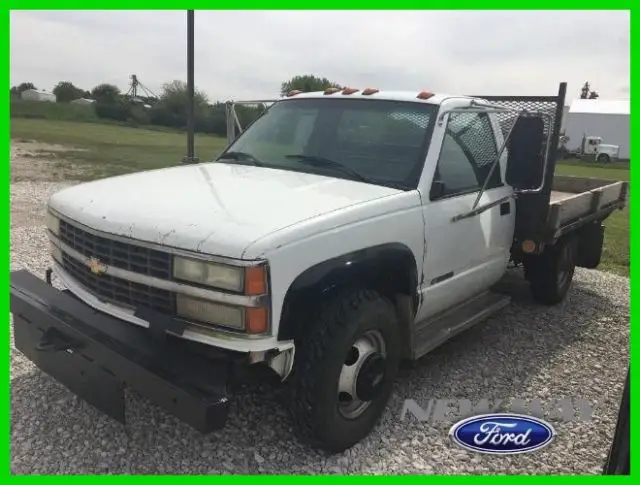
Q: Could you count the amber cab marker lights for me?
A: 5